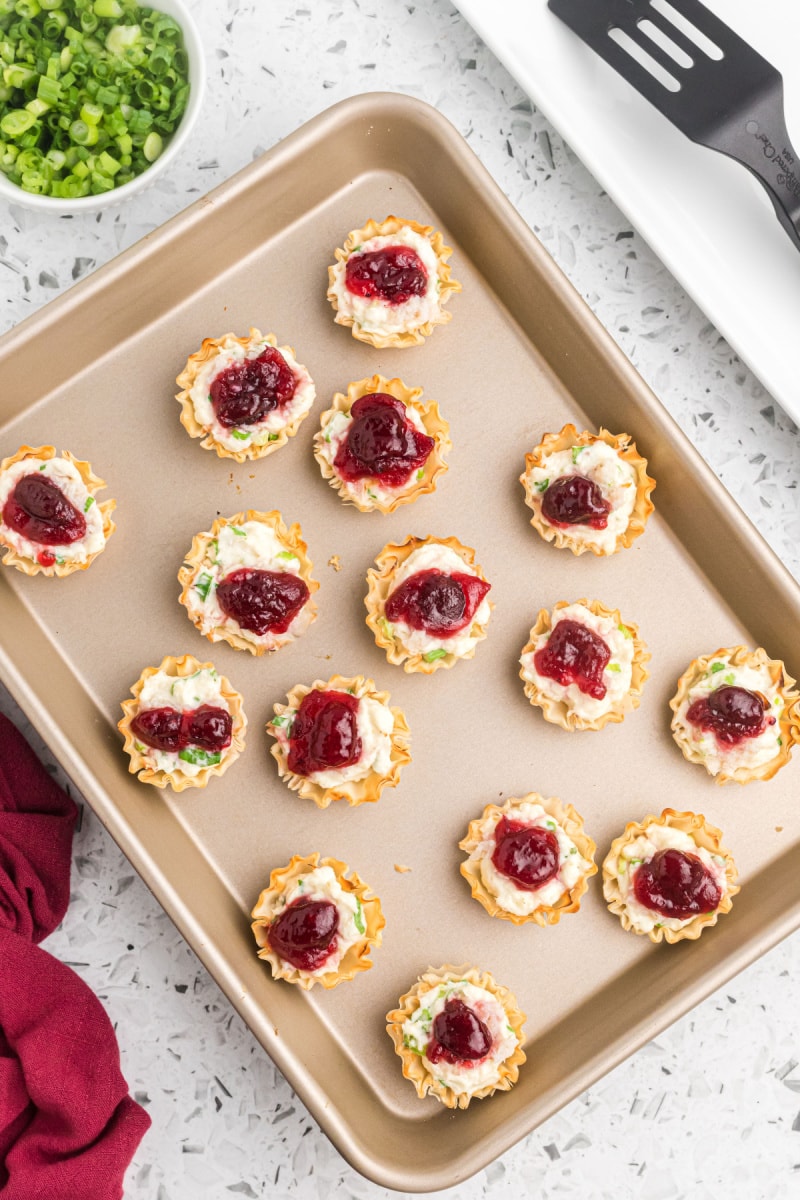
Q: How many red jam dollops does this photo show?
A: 15